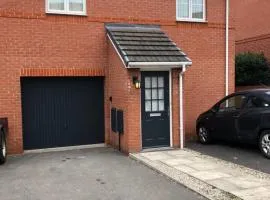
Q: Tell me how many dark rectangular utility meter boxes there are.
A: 2